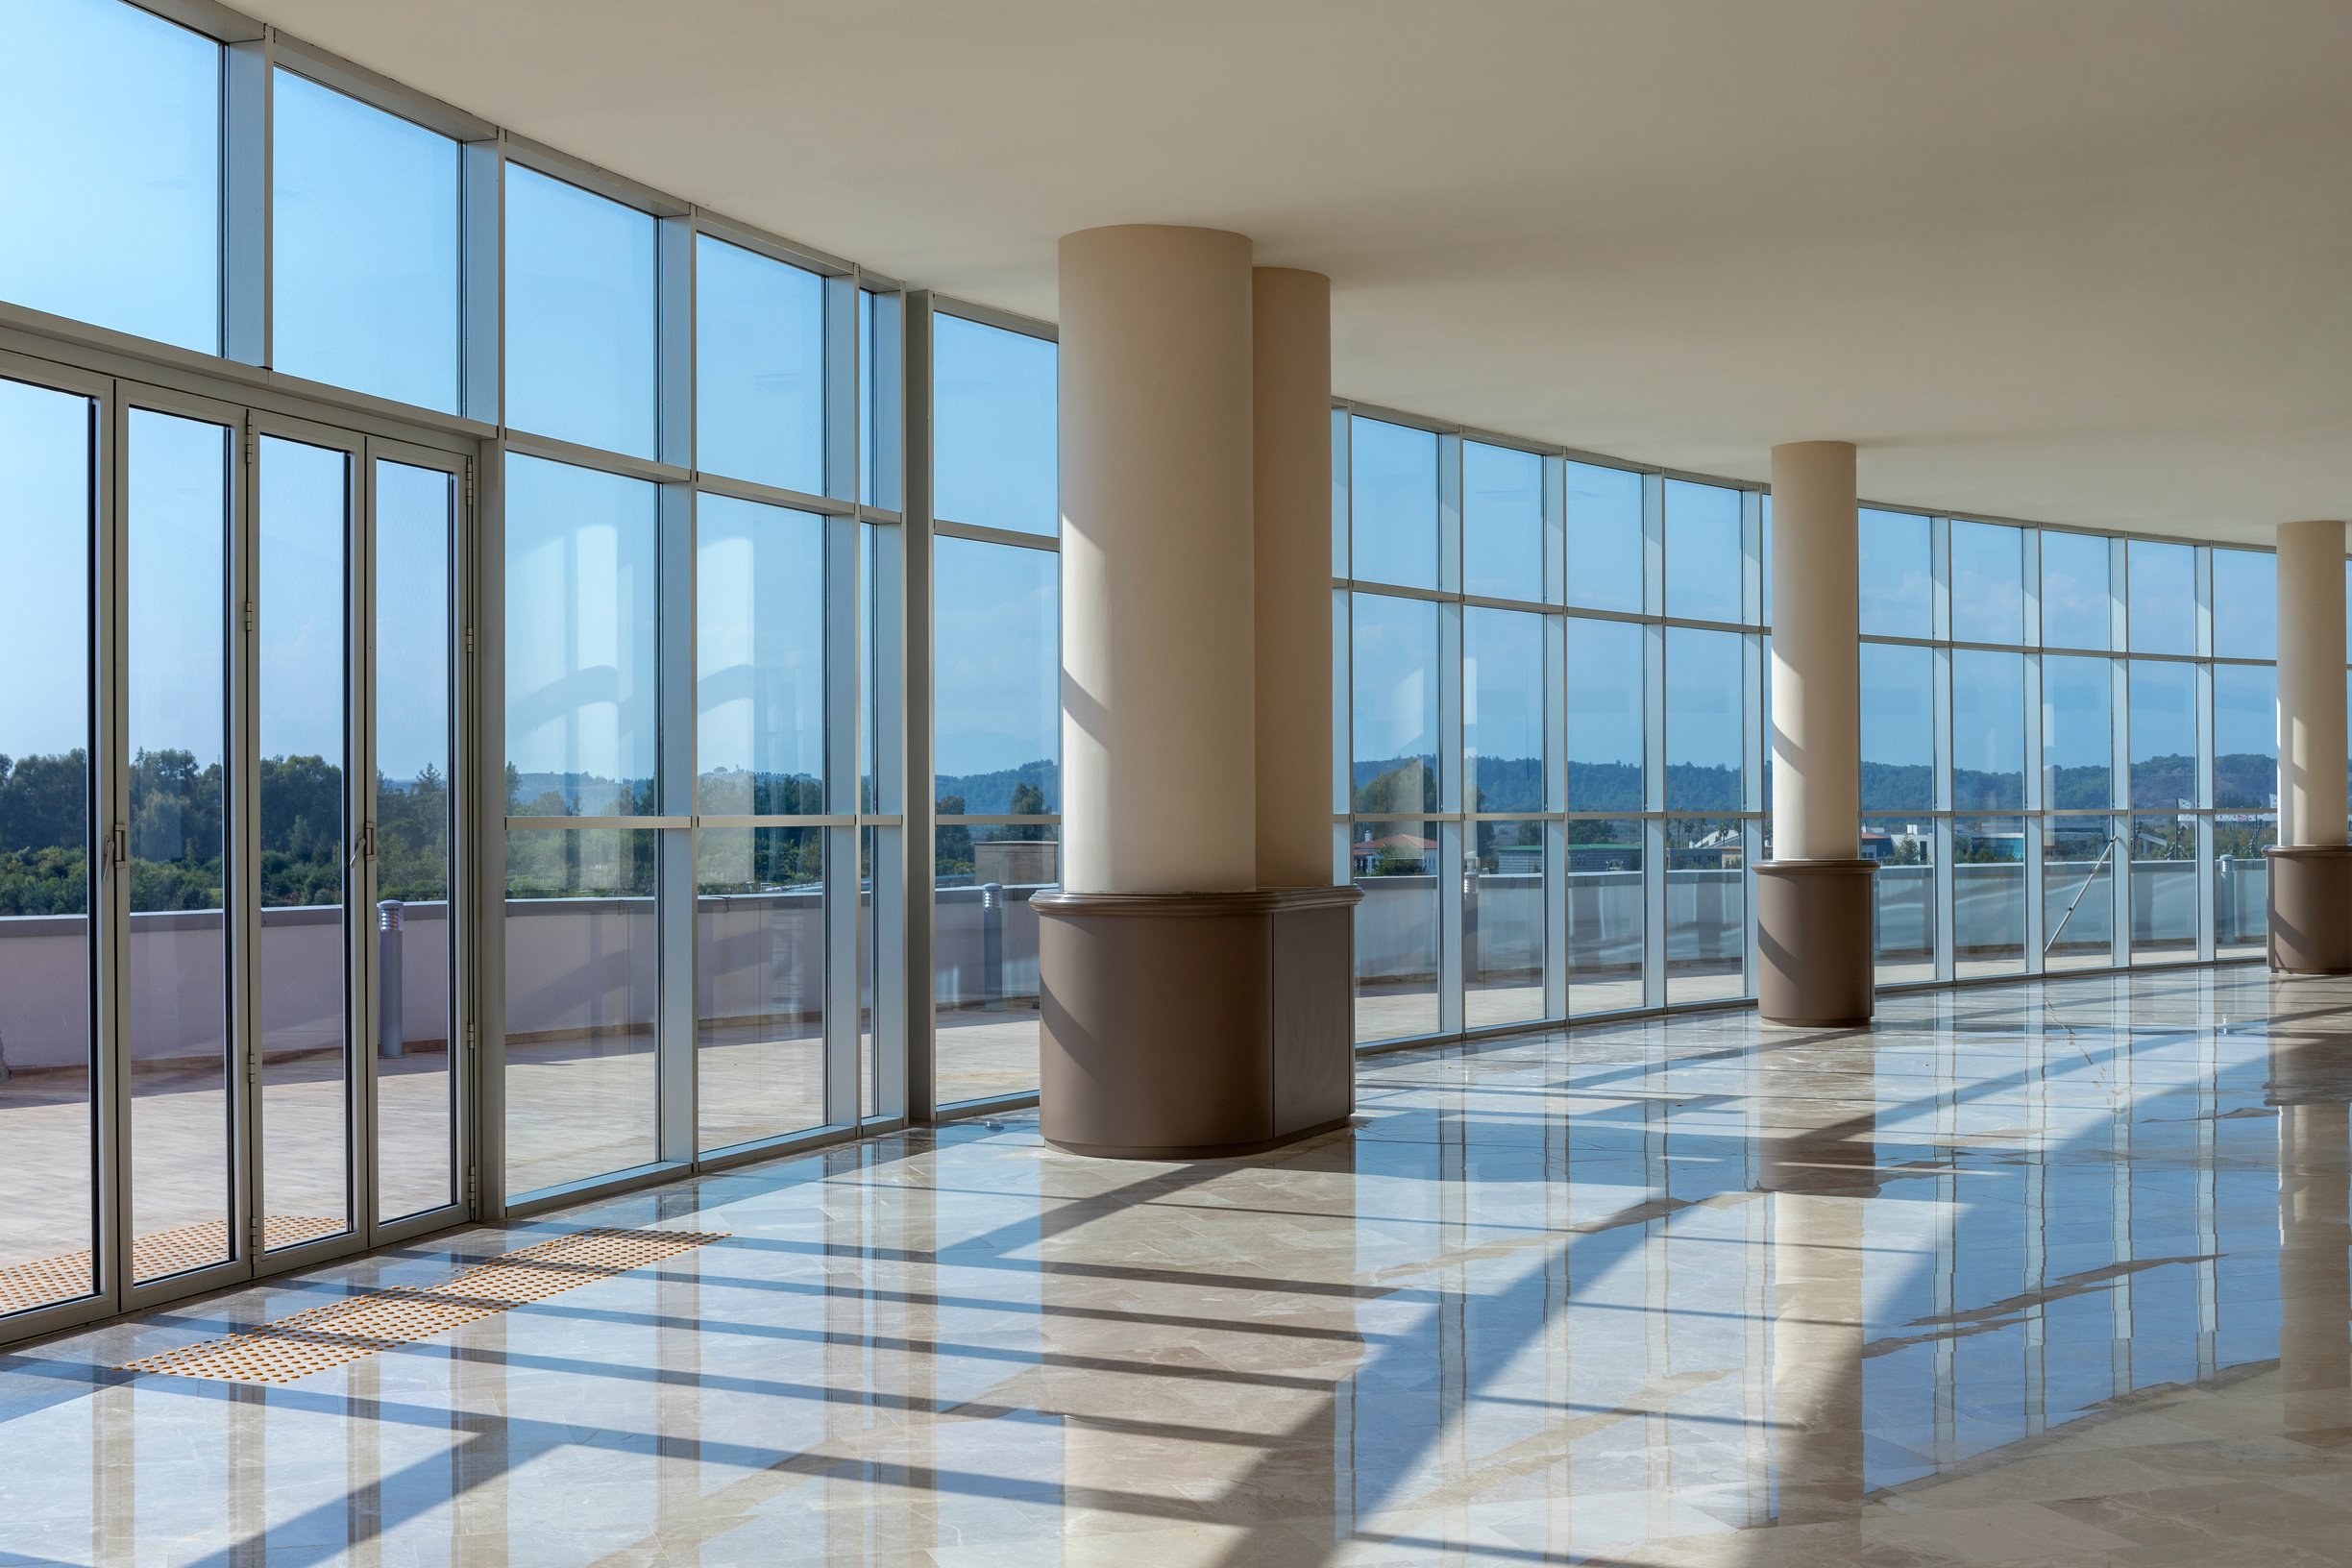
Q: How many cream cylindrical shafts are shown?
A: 4